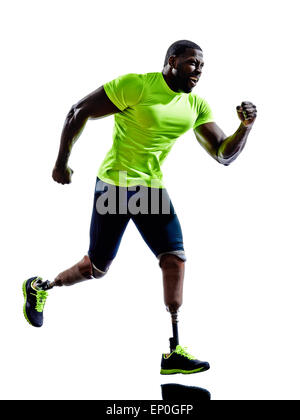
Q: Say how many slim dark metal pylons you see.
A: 2